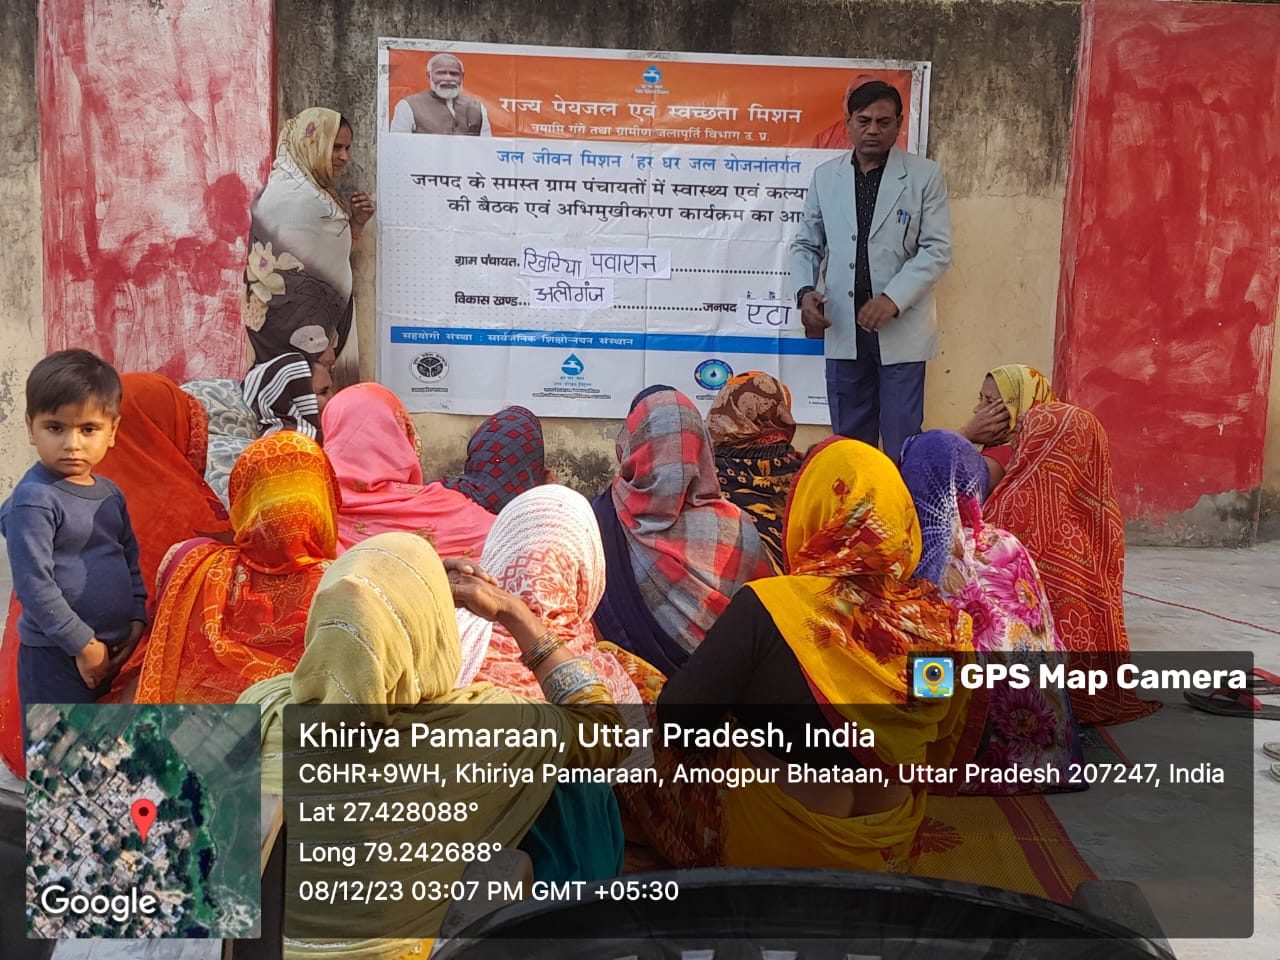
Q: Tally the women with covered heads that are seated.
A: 14